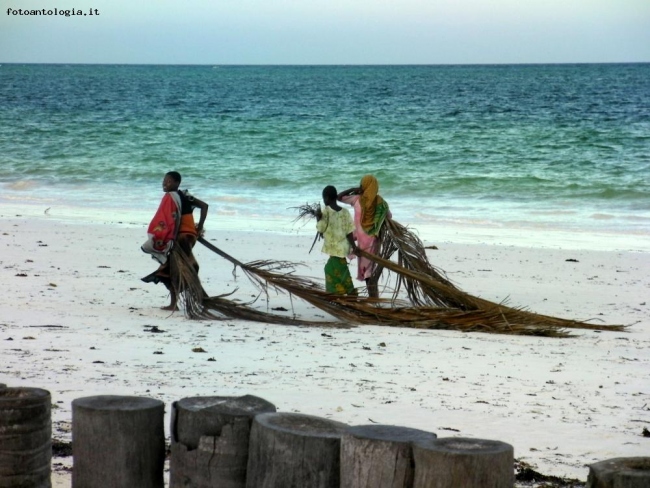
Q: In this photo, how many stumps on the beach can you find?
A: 7